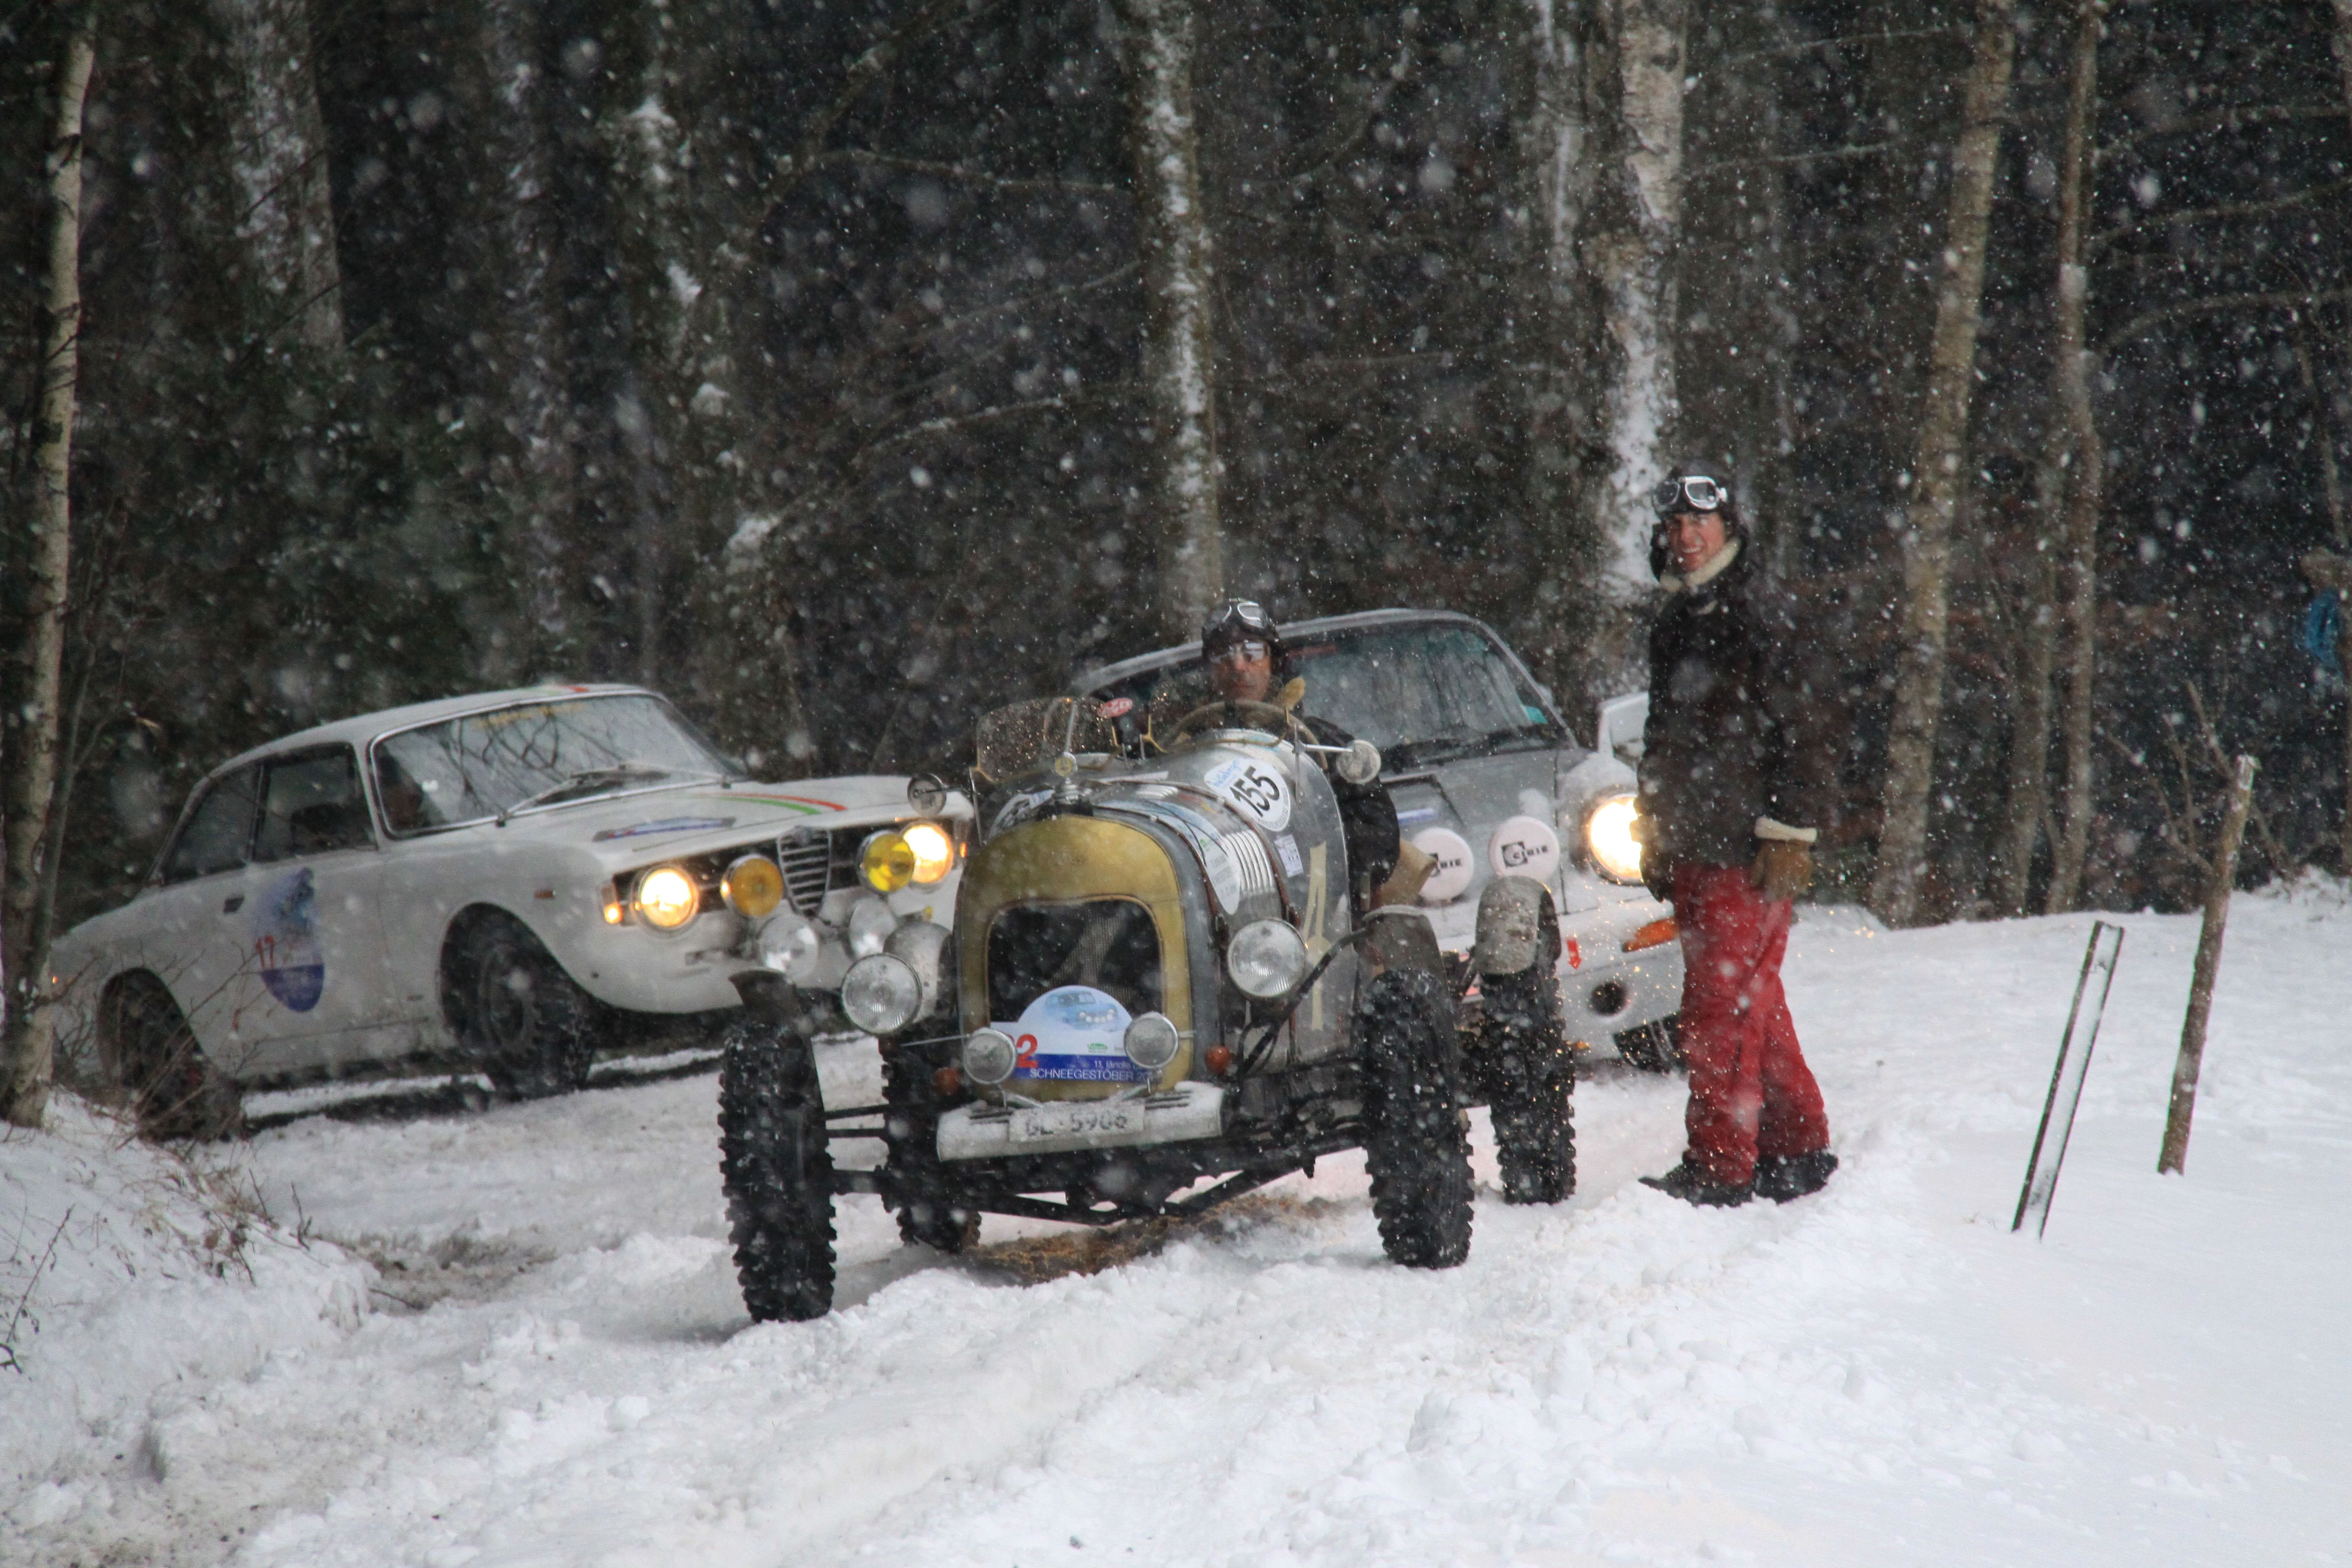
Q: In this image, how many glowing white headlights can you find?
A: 3